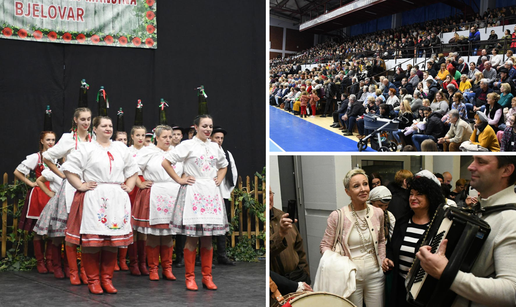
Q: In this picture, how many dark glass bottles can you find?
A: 7